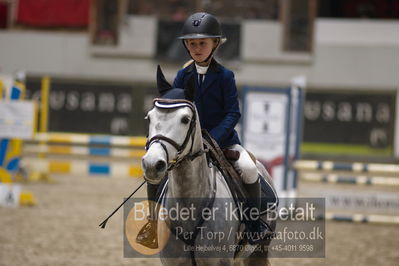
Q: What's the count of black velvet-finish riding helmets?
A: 1